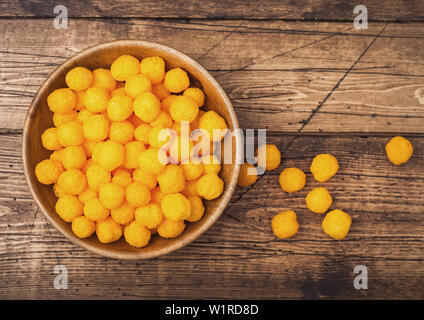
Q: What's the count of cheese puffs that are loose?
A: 8